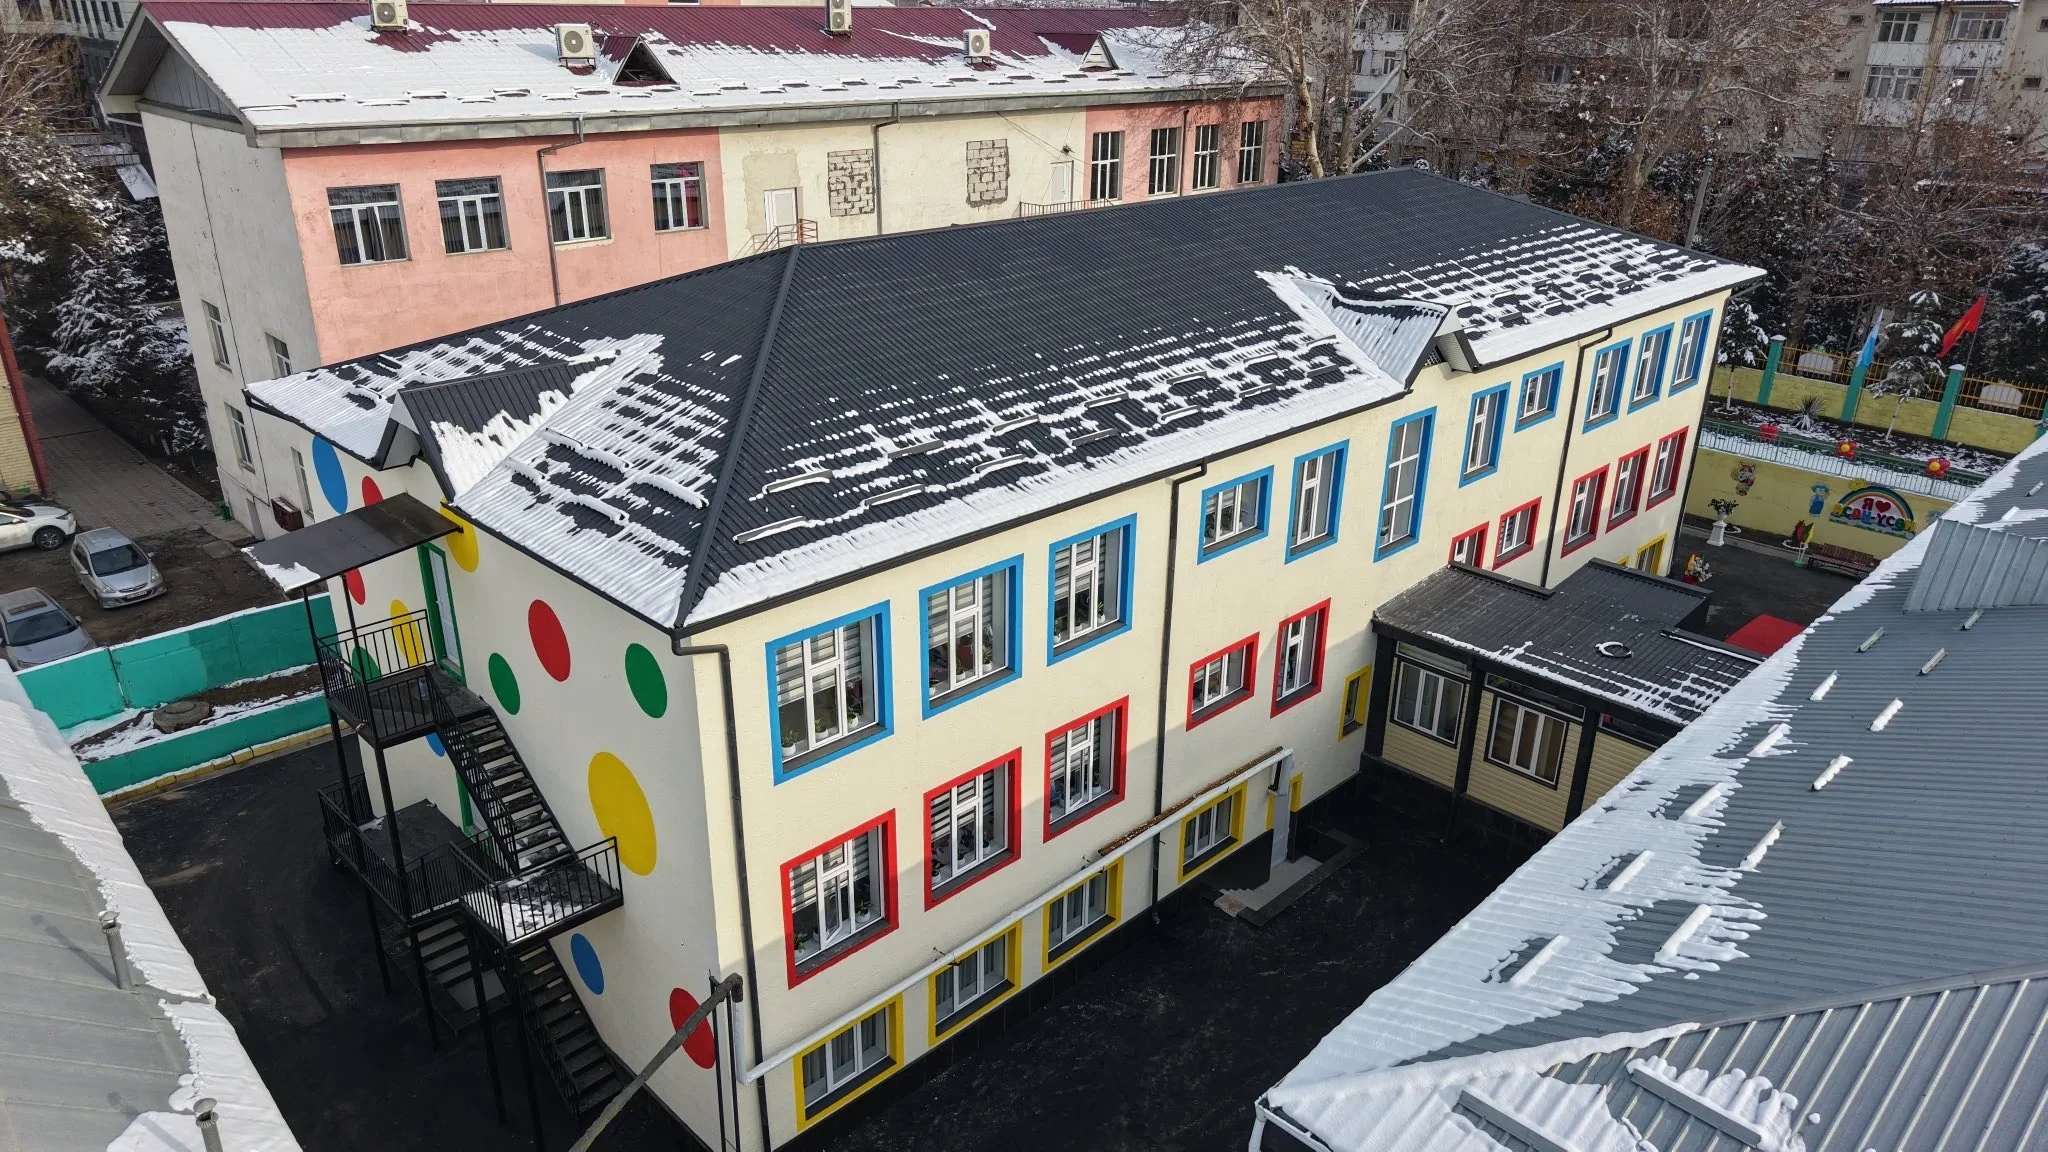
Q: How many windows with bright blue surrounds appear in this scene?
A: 11